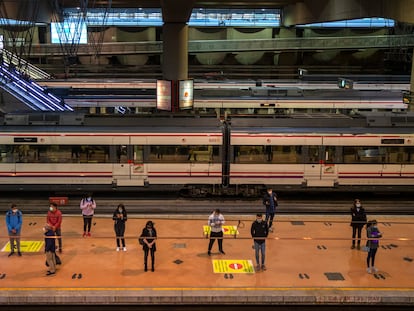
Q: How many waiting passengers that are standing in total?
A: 11